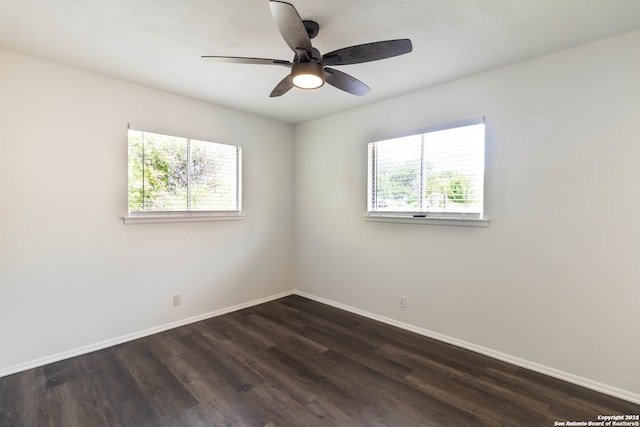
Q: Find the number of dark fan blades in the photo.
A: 5